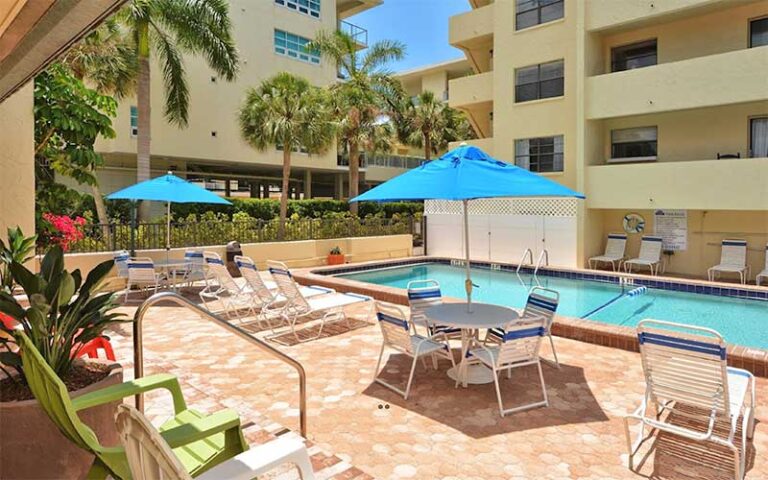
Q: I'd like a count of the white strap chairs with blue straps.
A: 15